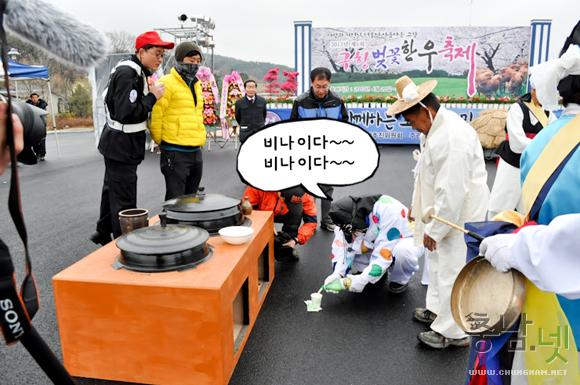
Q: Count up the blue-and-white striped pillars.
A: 2